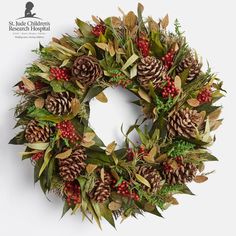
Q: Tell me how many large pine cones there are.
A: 10